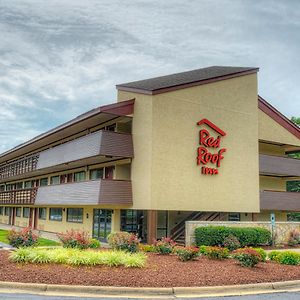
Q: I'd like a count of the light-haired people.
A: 0